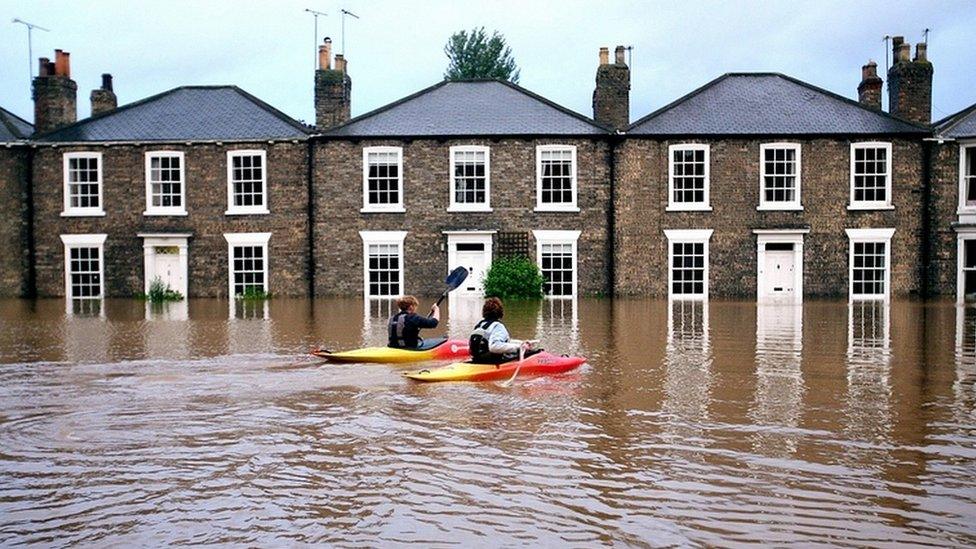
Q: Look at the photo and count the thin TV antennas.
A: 6